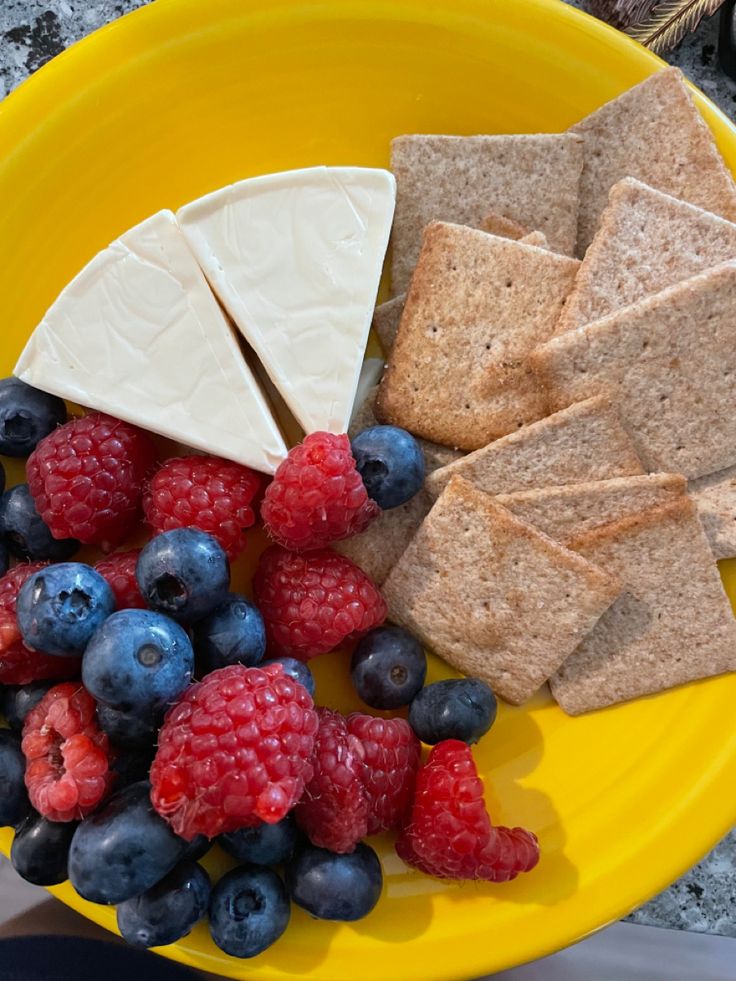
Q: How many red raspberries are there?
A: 11